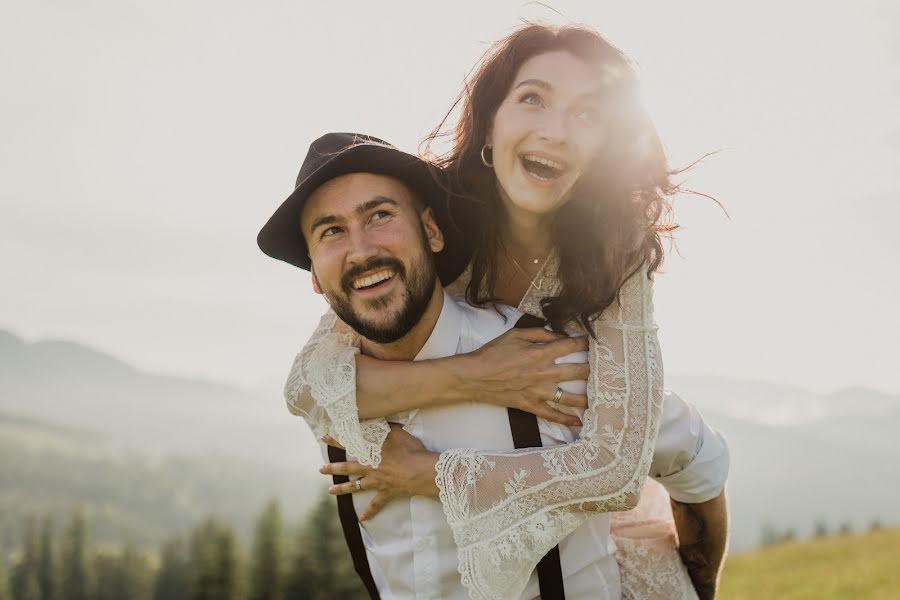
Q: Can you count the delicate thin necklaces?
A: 2